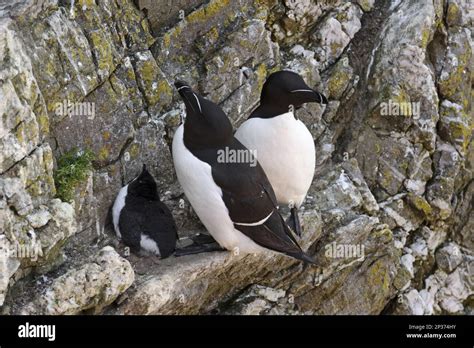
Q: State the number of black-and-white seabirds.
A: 3